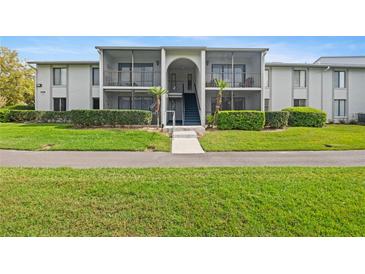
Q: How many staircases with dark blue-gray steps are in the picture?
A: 1